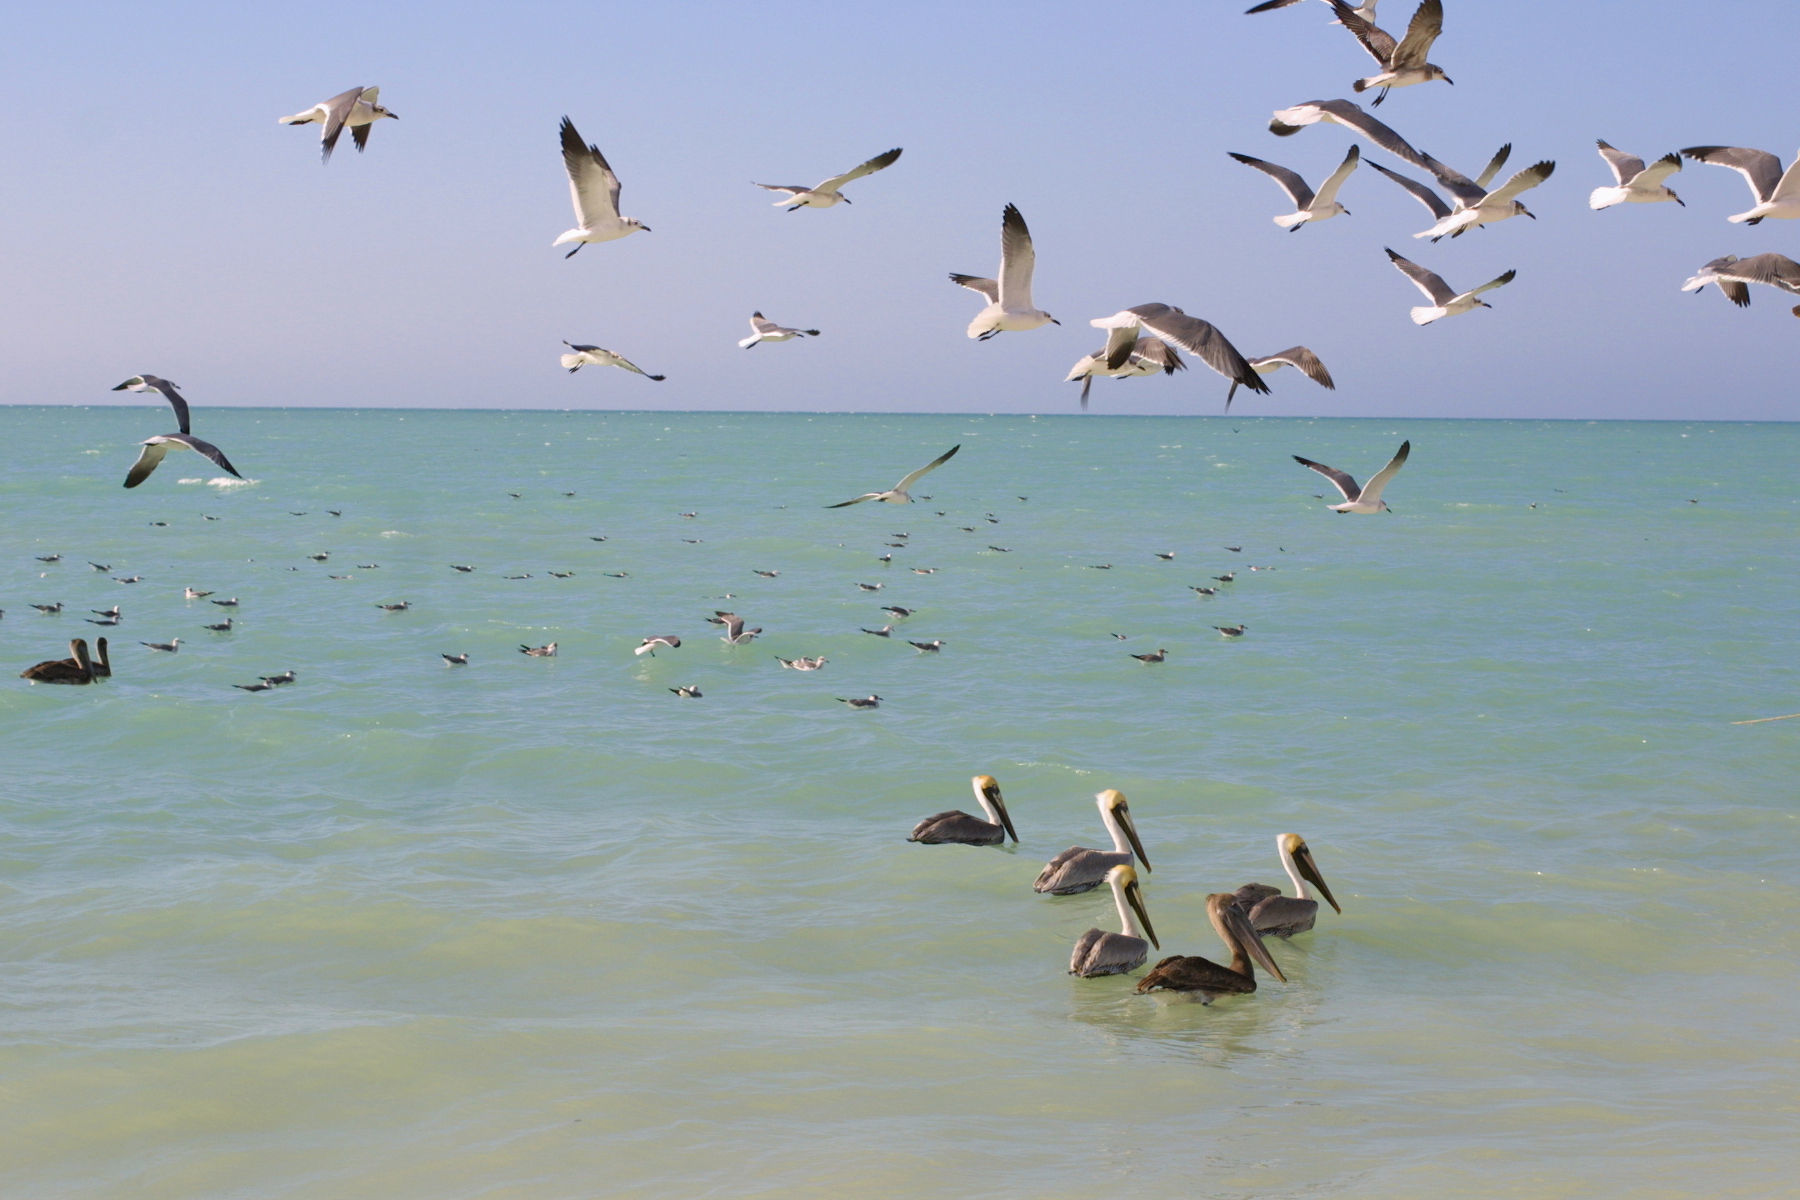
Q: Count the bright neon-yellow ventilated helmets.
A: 0